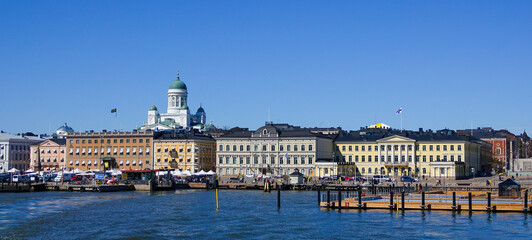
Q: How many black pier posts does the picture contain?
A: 12